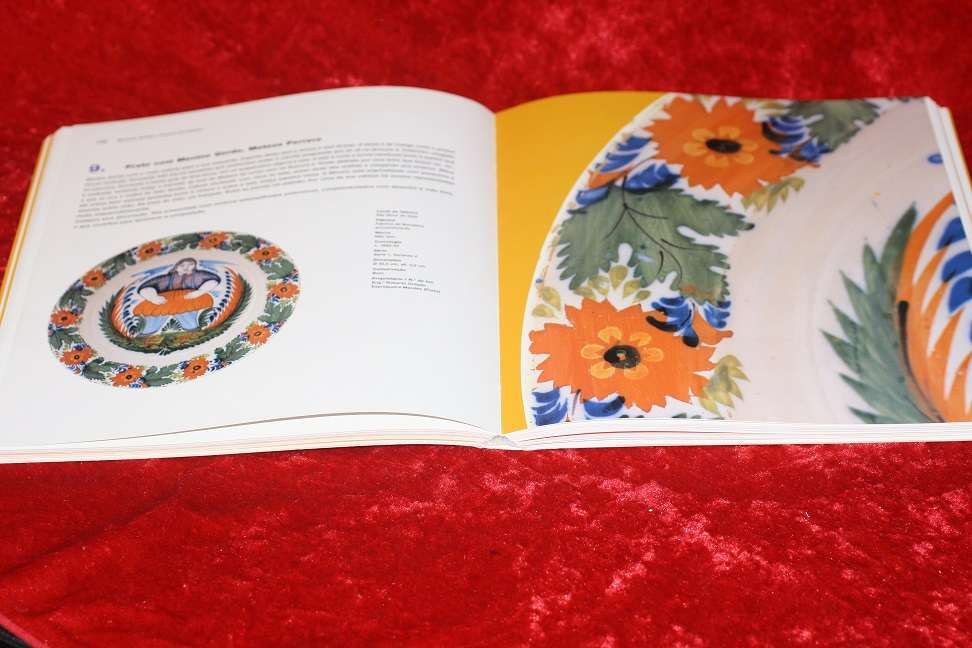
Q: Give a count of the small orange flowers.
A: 10